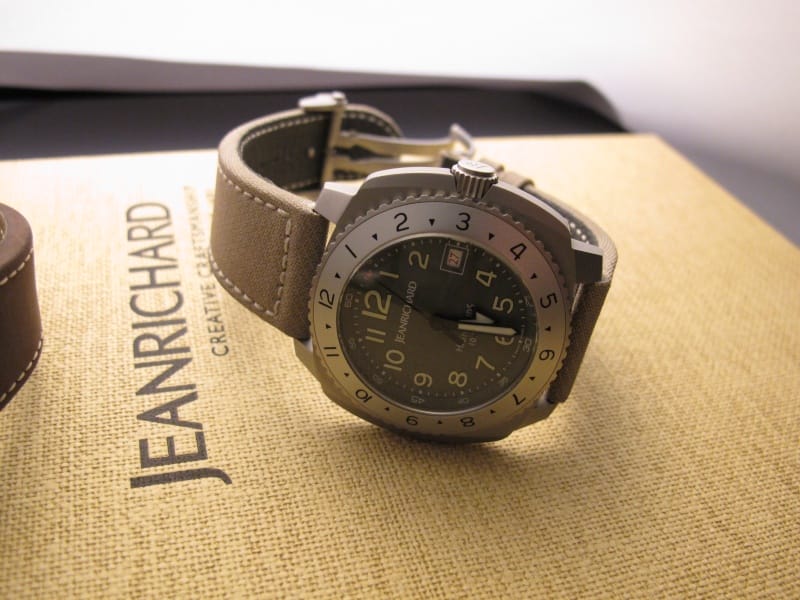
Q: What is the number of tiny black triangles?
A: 12